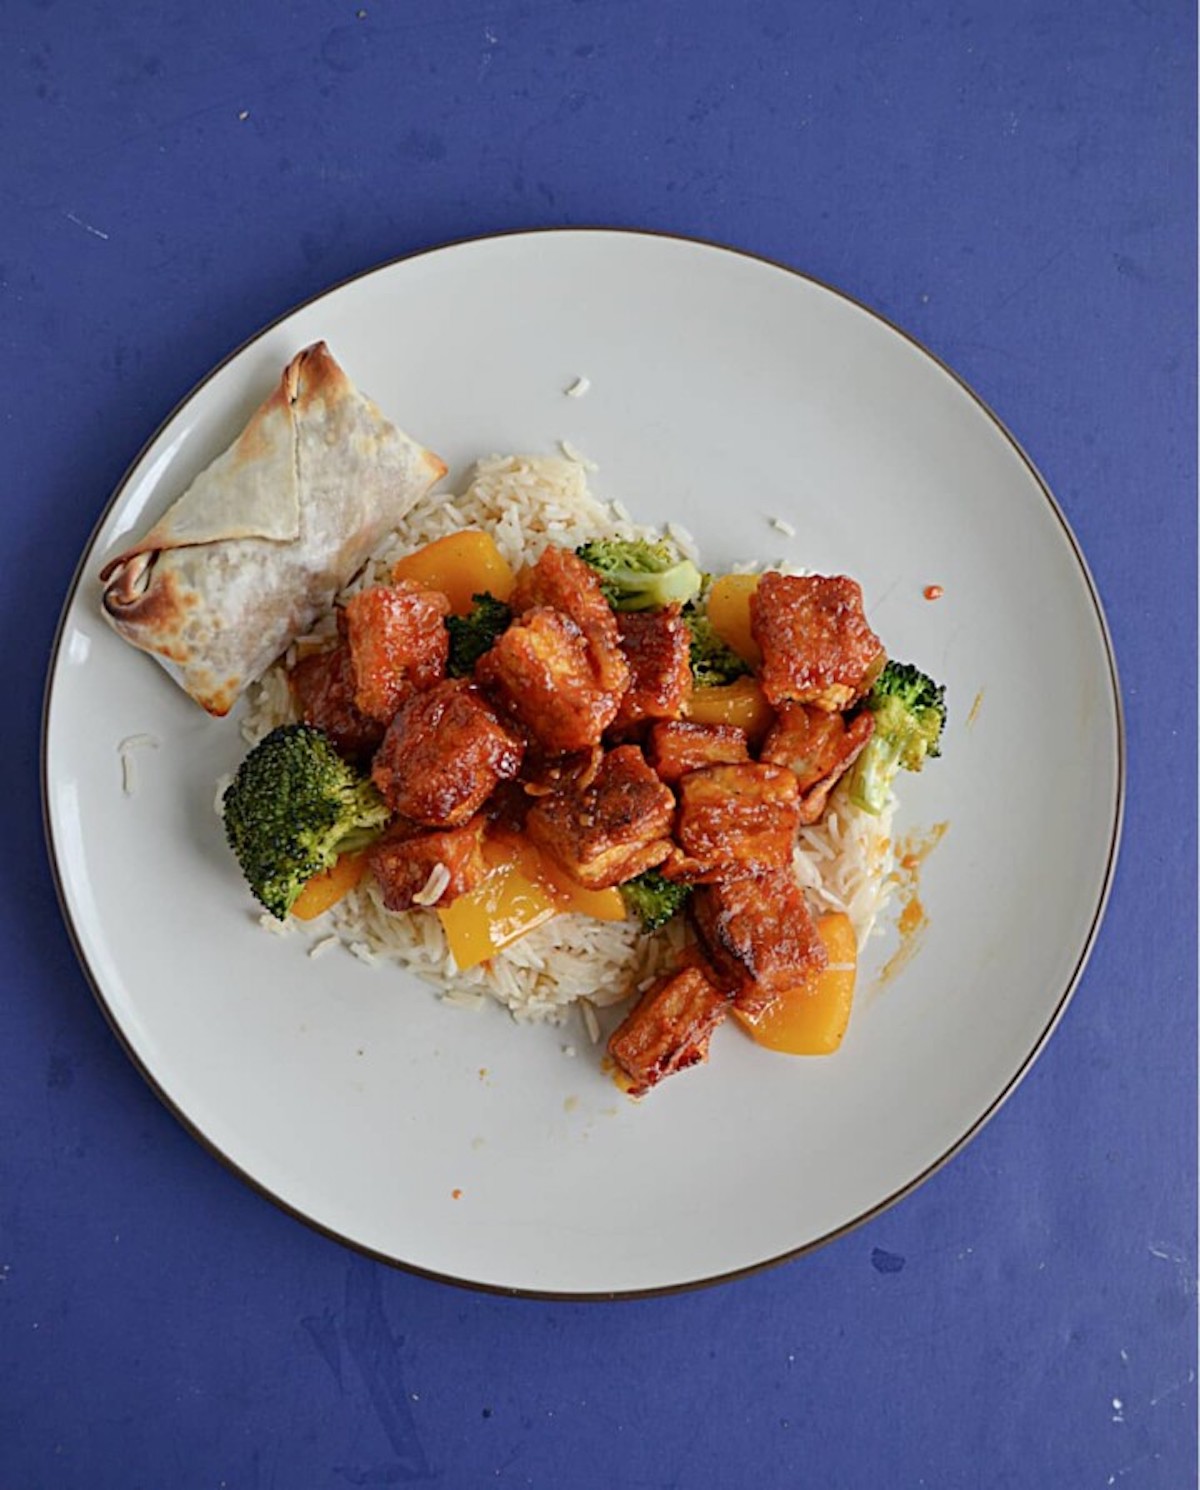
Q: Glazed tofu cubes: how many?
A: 14